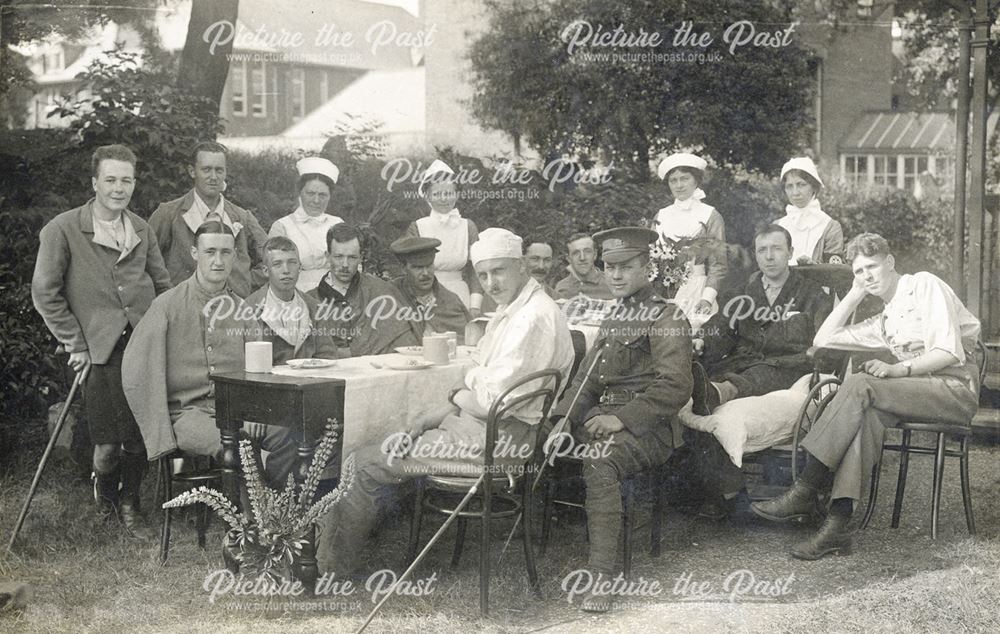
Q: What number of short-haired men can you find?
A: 12